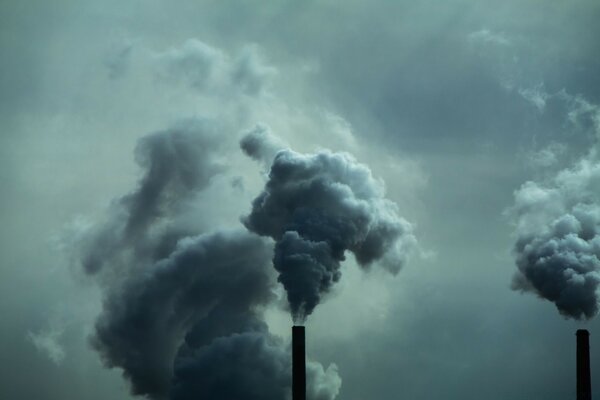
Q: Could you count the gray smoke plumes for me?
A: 3